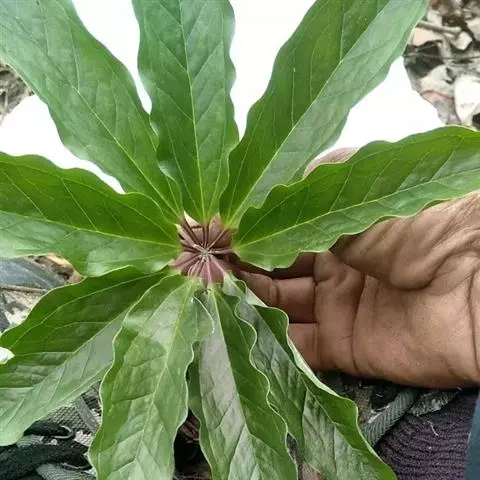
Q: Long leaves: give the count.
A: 9